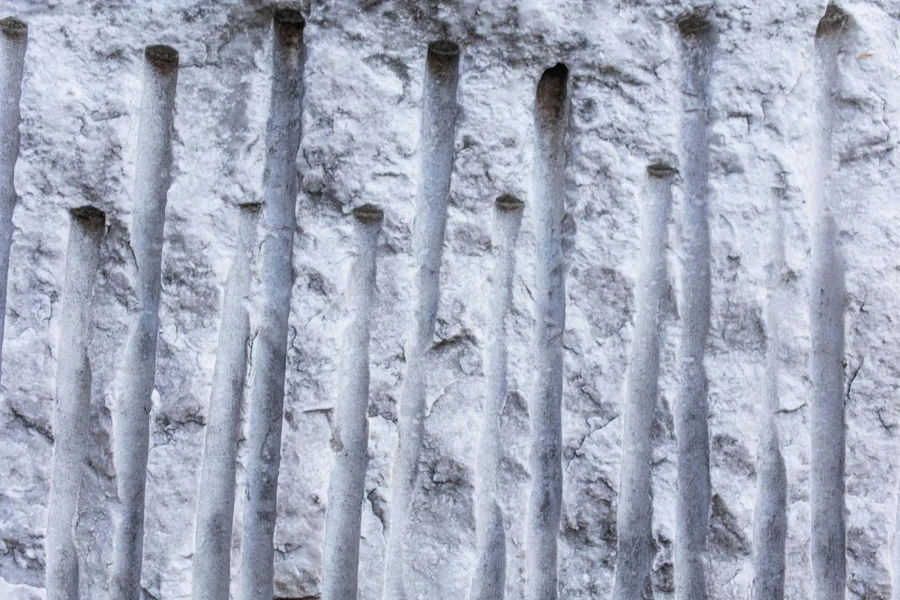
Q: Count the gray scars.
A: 13